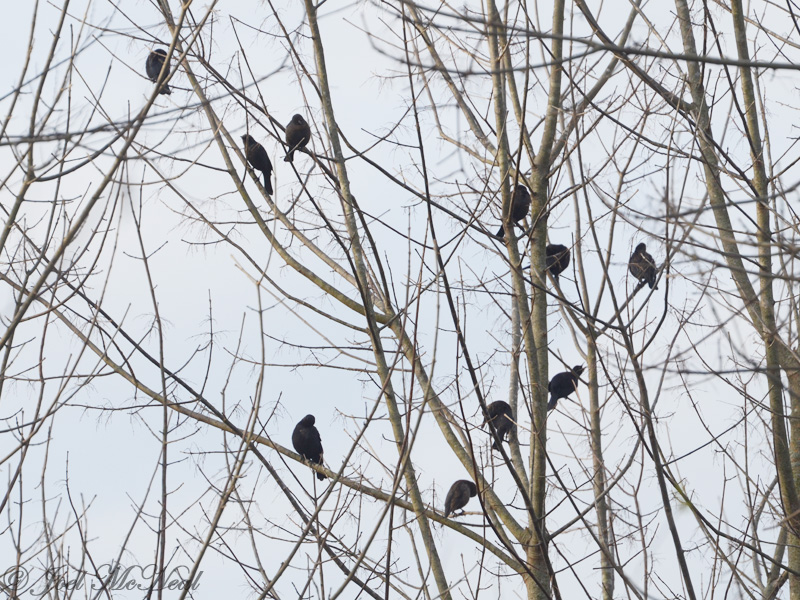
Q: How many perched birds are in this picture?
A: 10